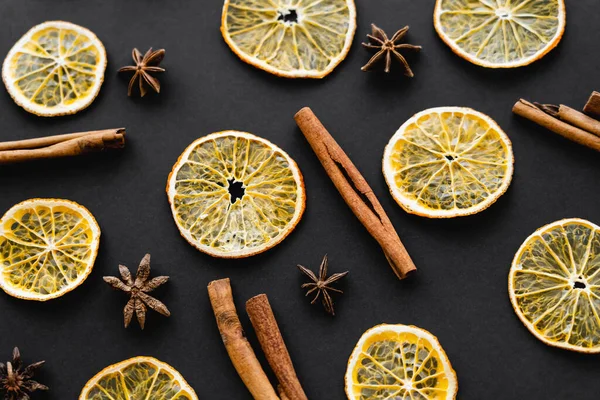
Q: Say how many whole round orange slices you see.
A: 3